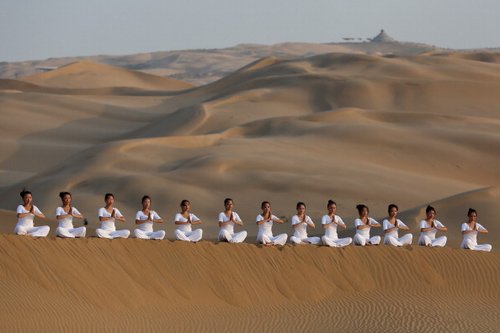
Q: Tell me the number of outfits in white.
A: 13